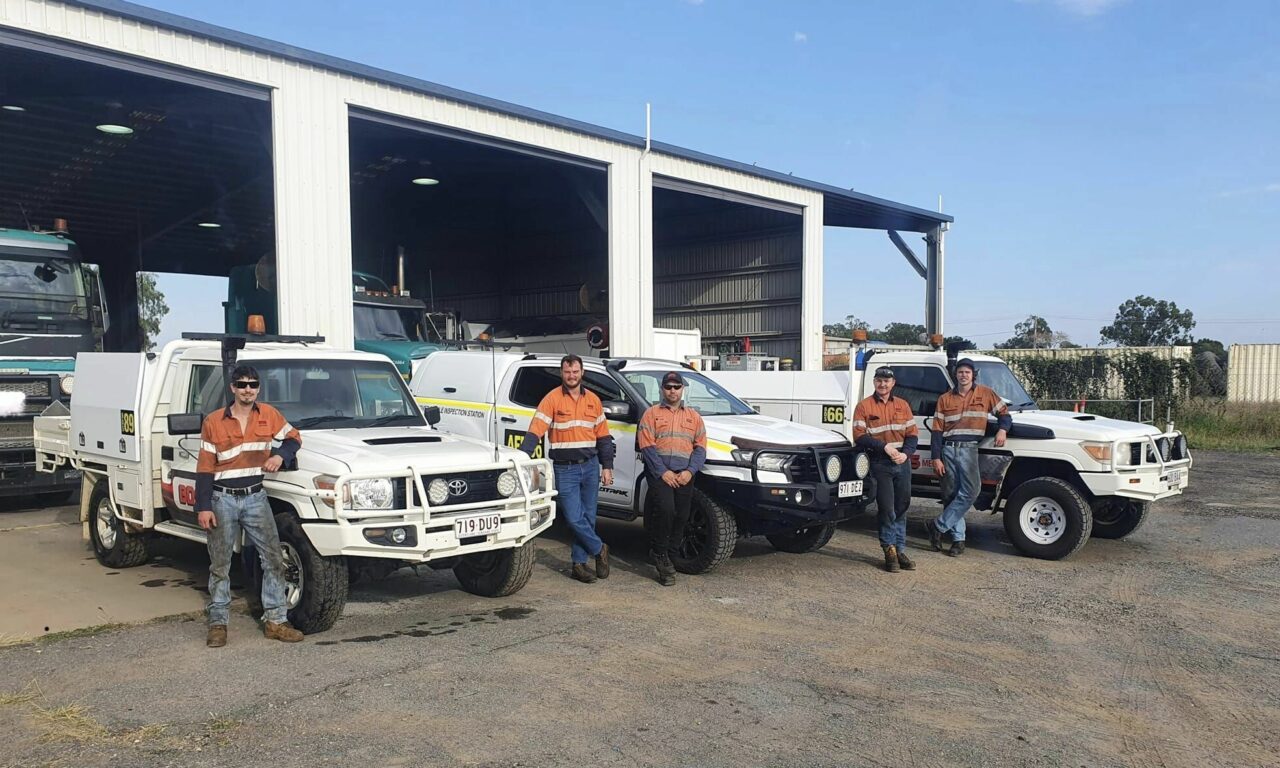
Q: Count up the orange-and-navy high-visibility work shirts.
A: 5